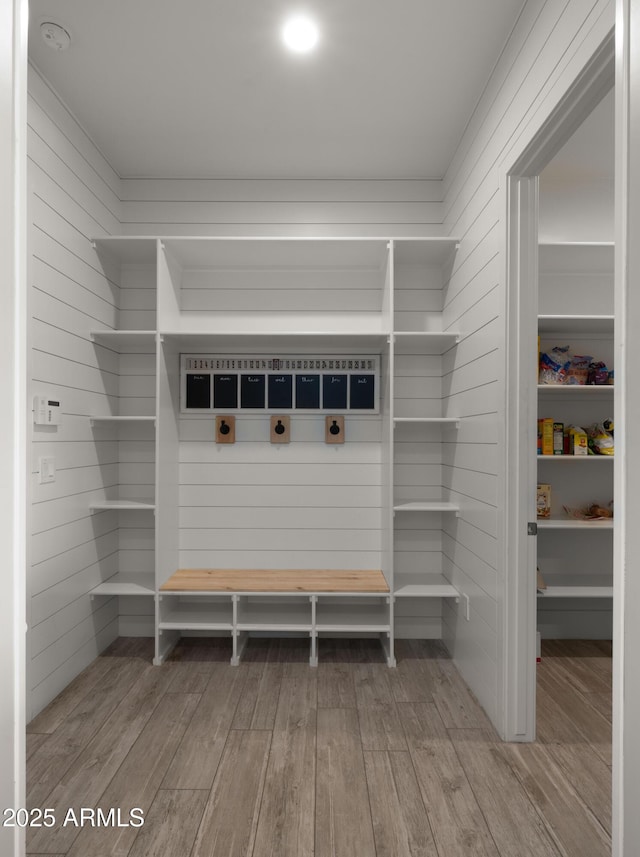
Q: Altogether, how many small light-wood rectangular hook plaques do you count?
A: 3